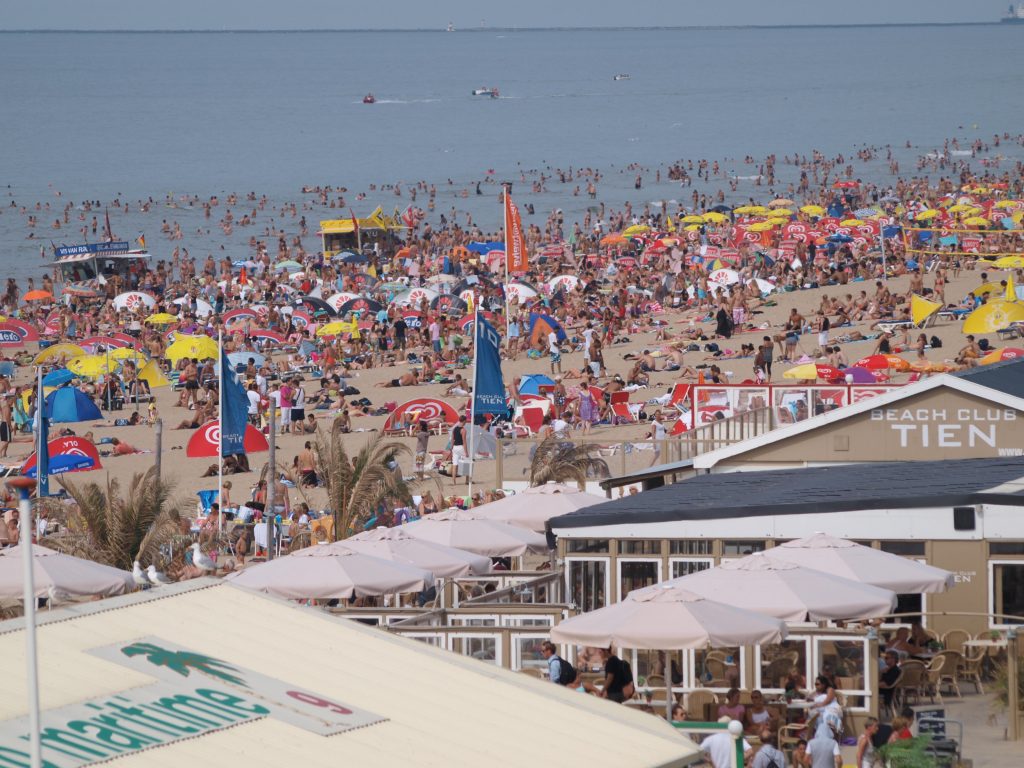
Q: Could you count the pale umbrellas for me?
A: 8